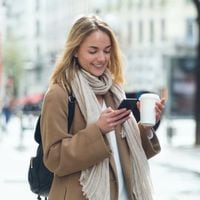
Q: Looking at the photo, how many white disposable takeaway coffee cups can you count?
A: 1